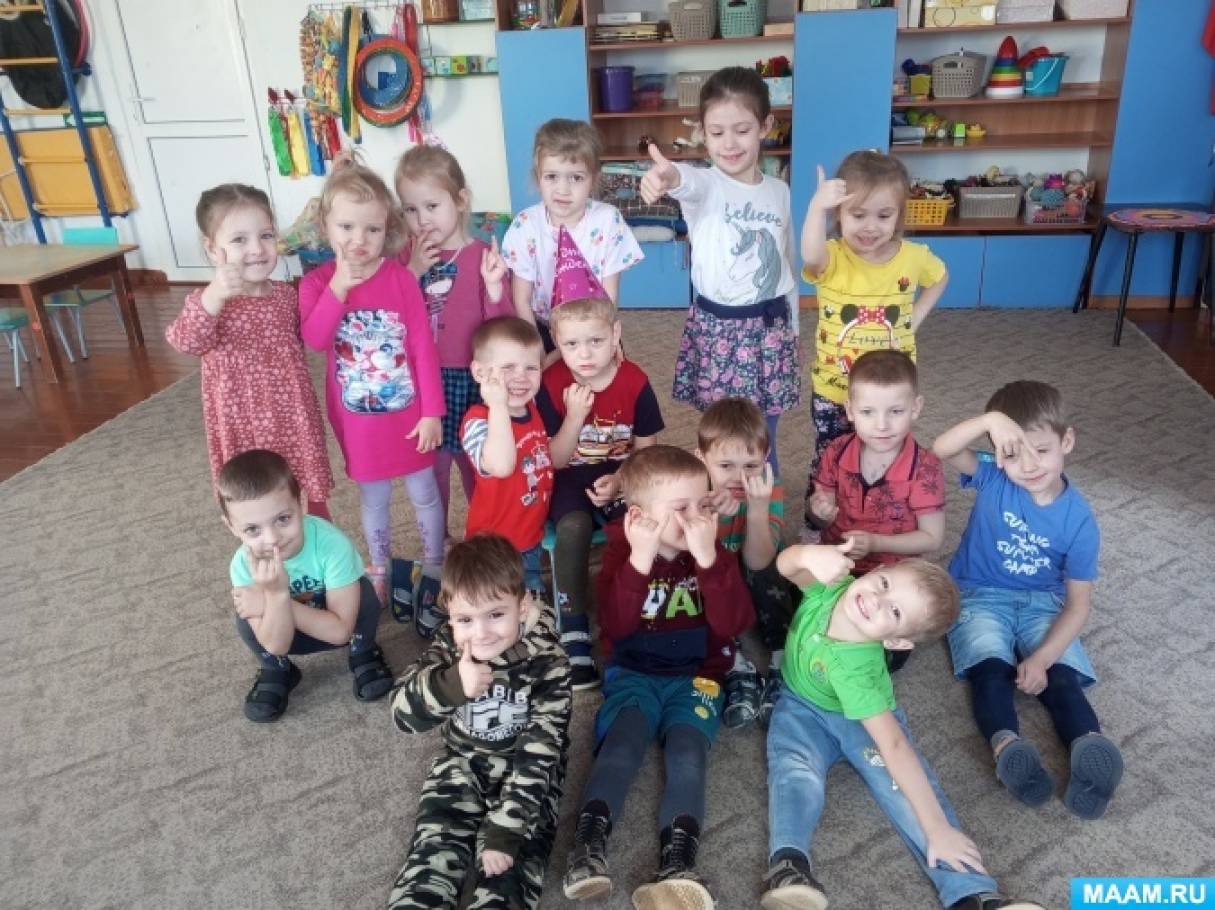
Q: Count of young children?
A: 15